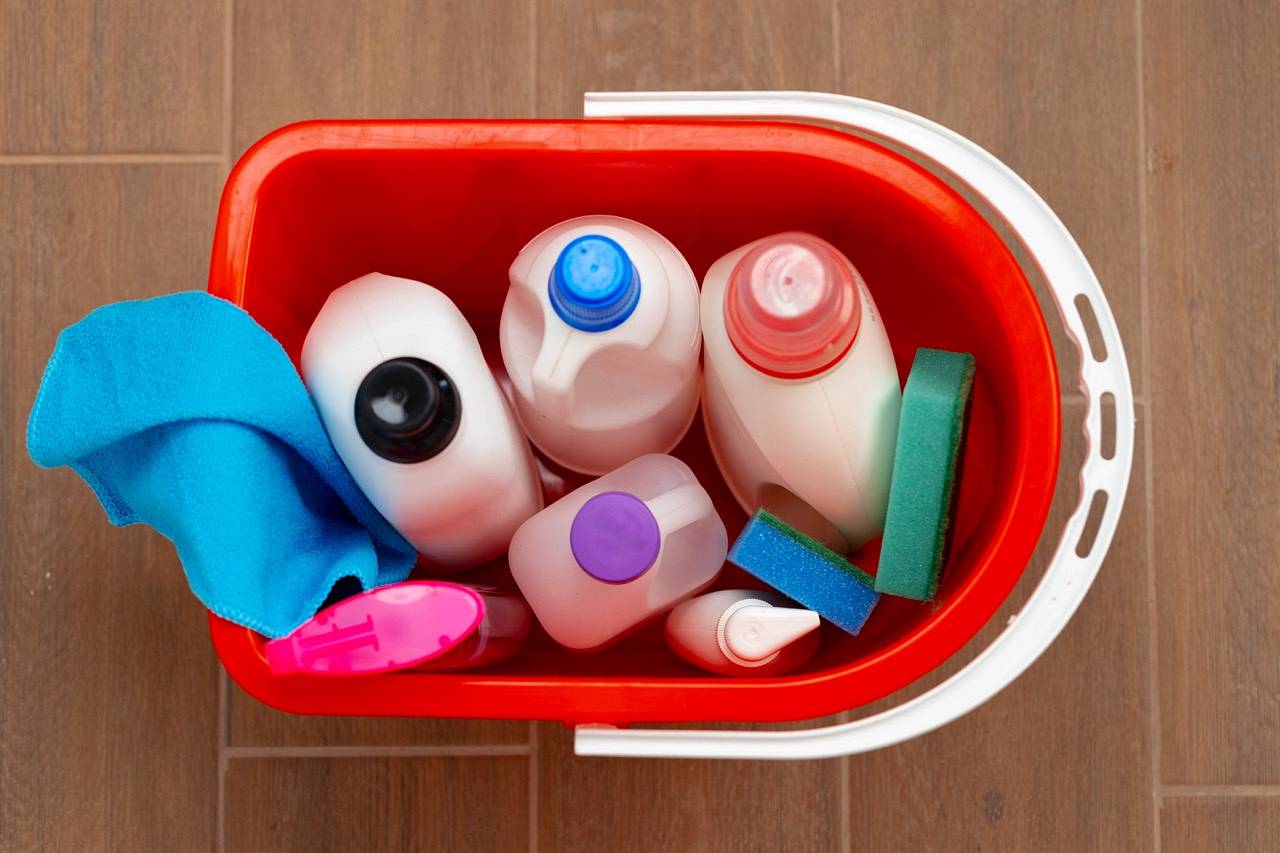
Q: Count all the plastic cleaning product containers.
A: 6